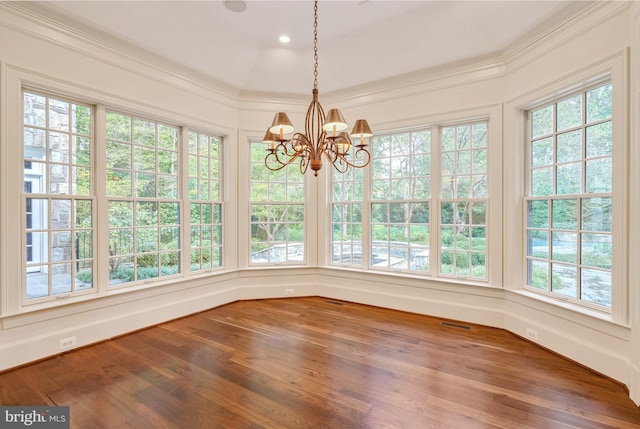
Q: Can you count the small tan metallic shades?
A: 6